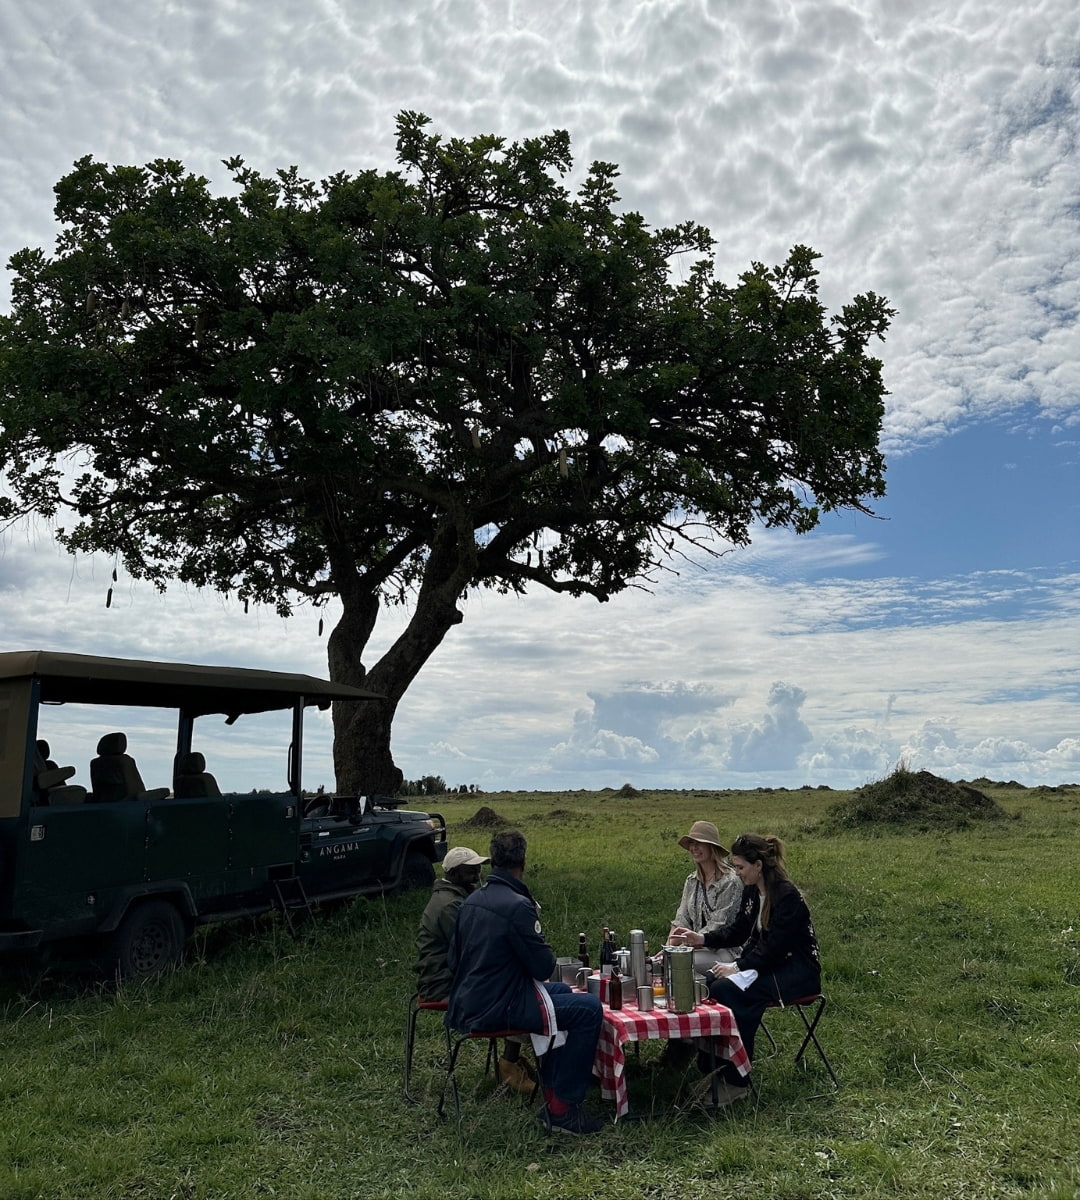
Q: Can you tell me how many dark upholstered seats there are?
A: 3